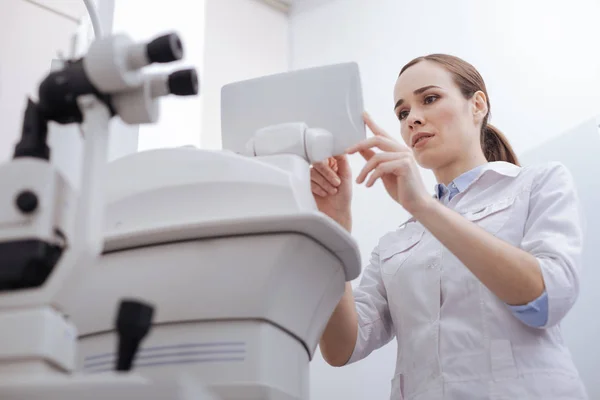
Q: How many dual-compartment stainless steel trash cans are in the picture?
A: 0